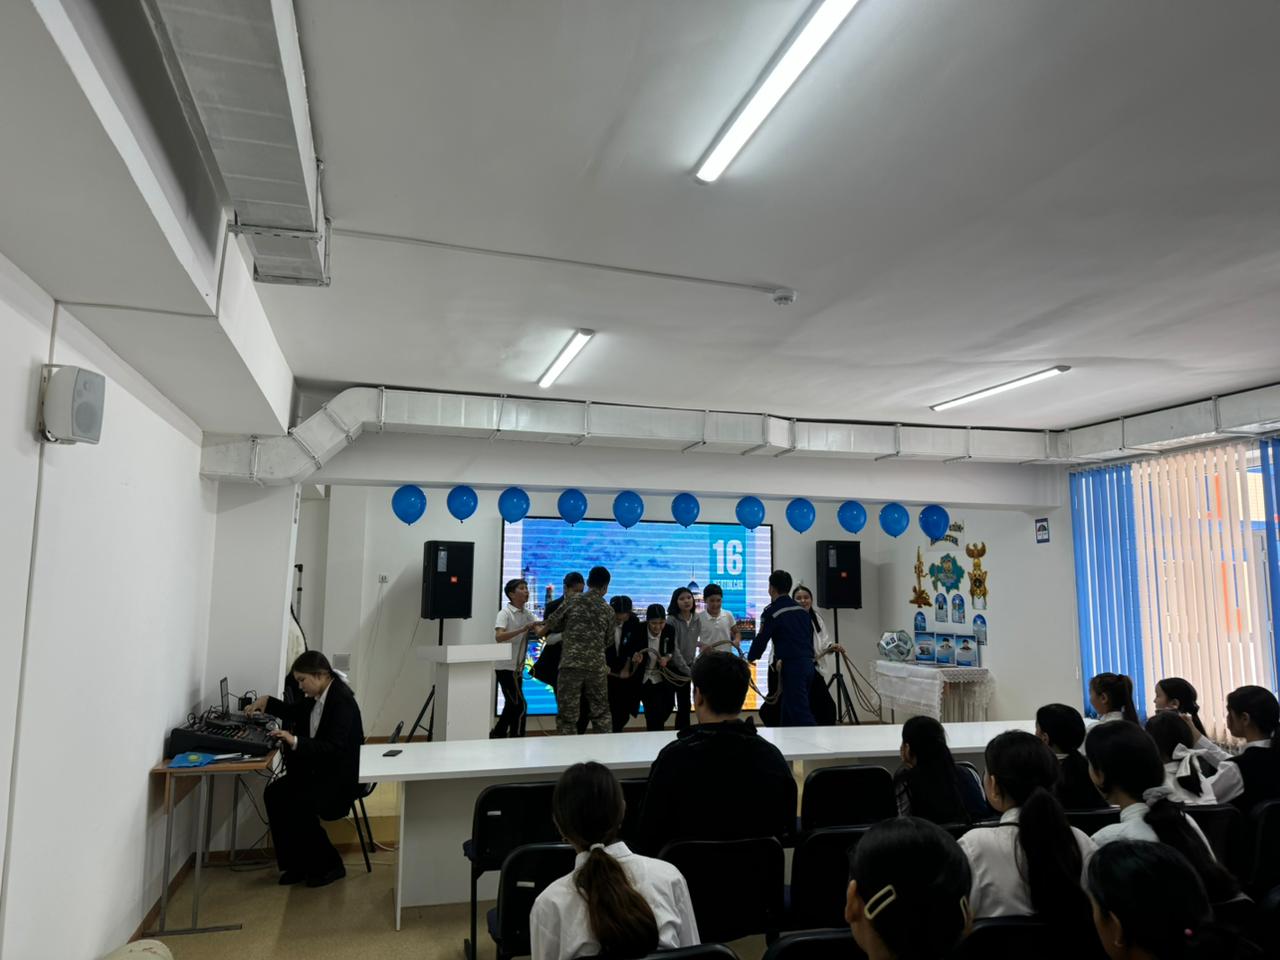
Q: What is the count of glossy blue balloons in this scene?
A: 11